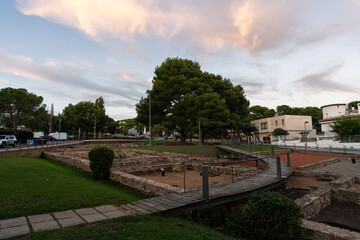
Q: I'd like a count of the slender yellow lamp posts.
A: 0